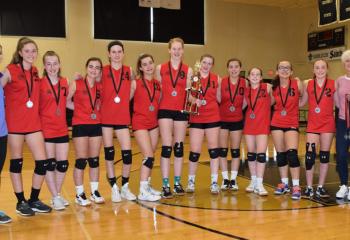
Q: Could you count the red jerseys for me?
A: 11